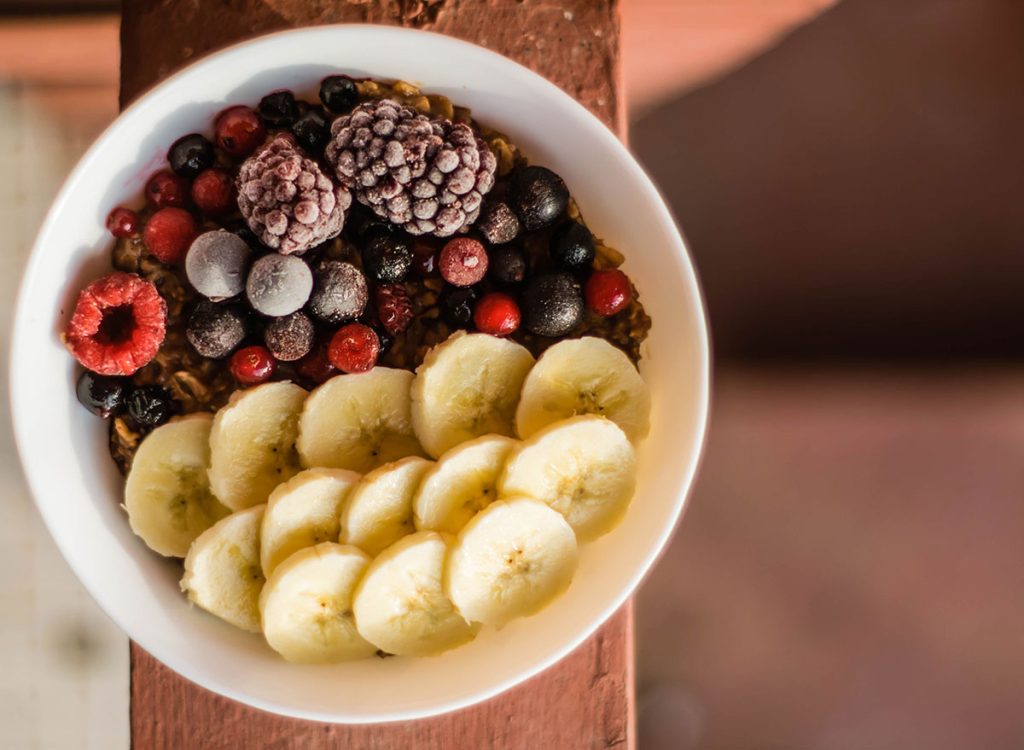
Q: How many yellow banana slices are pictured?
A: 13